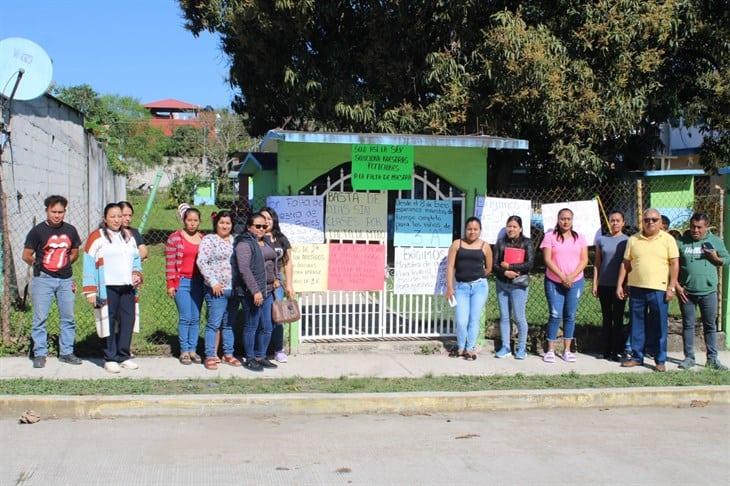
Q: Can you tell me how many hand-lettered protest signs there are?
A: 9